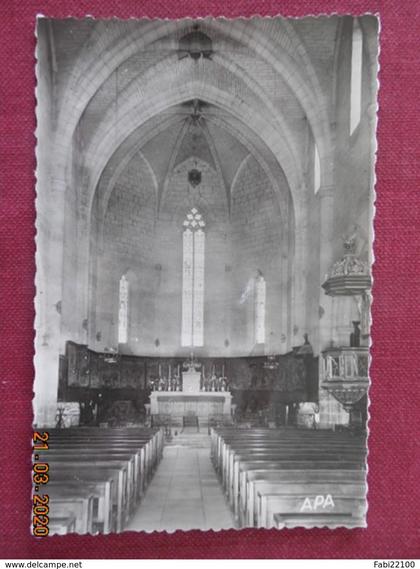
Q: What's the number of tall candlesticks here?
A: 6